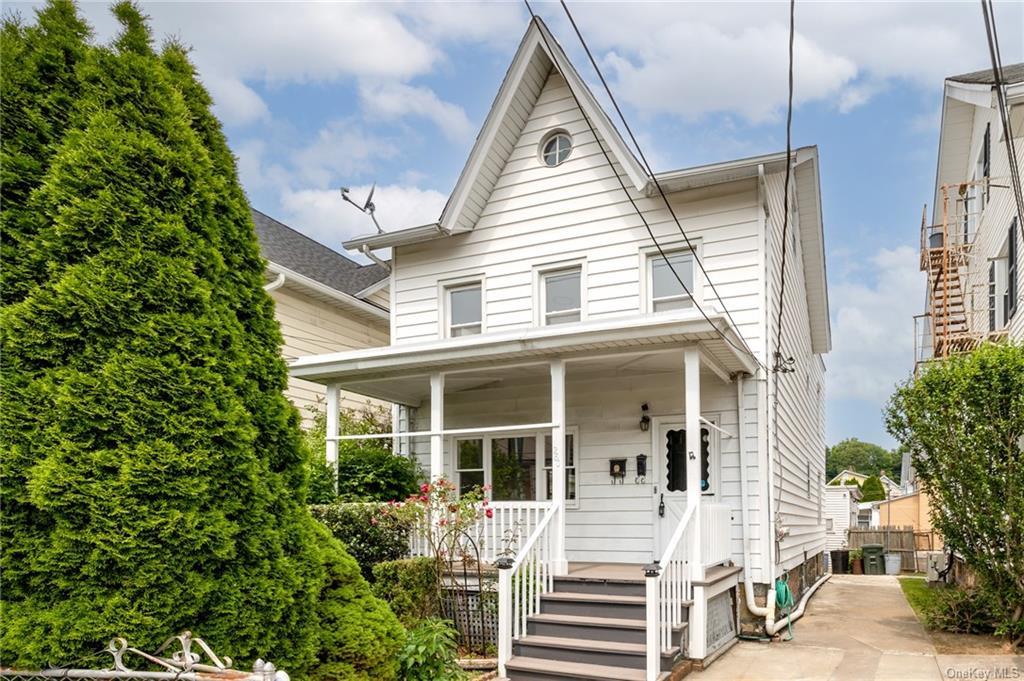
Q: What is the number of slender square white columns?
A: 4